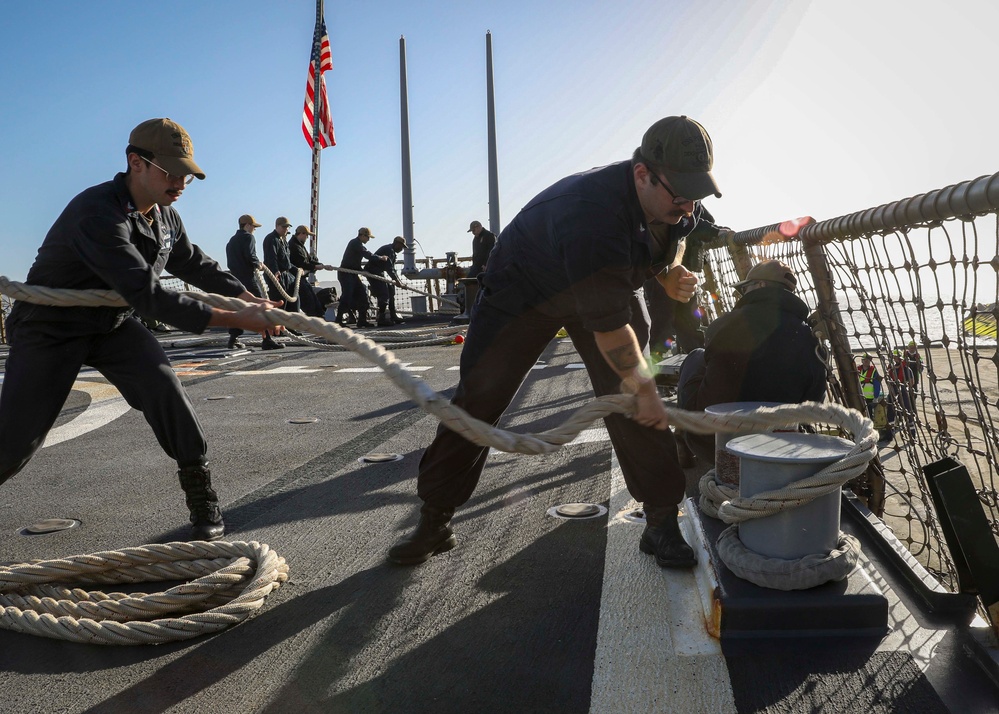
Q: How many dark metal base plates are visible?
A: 1